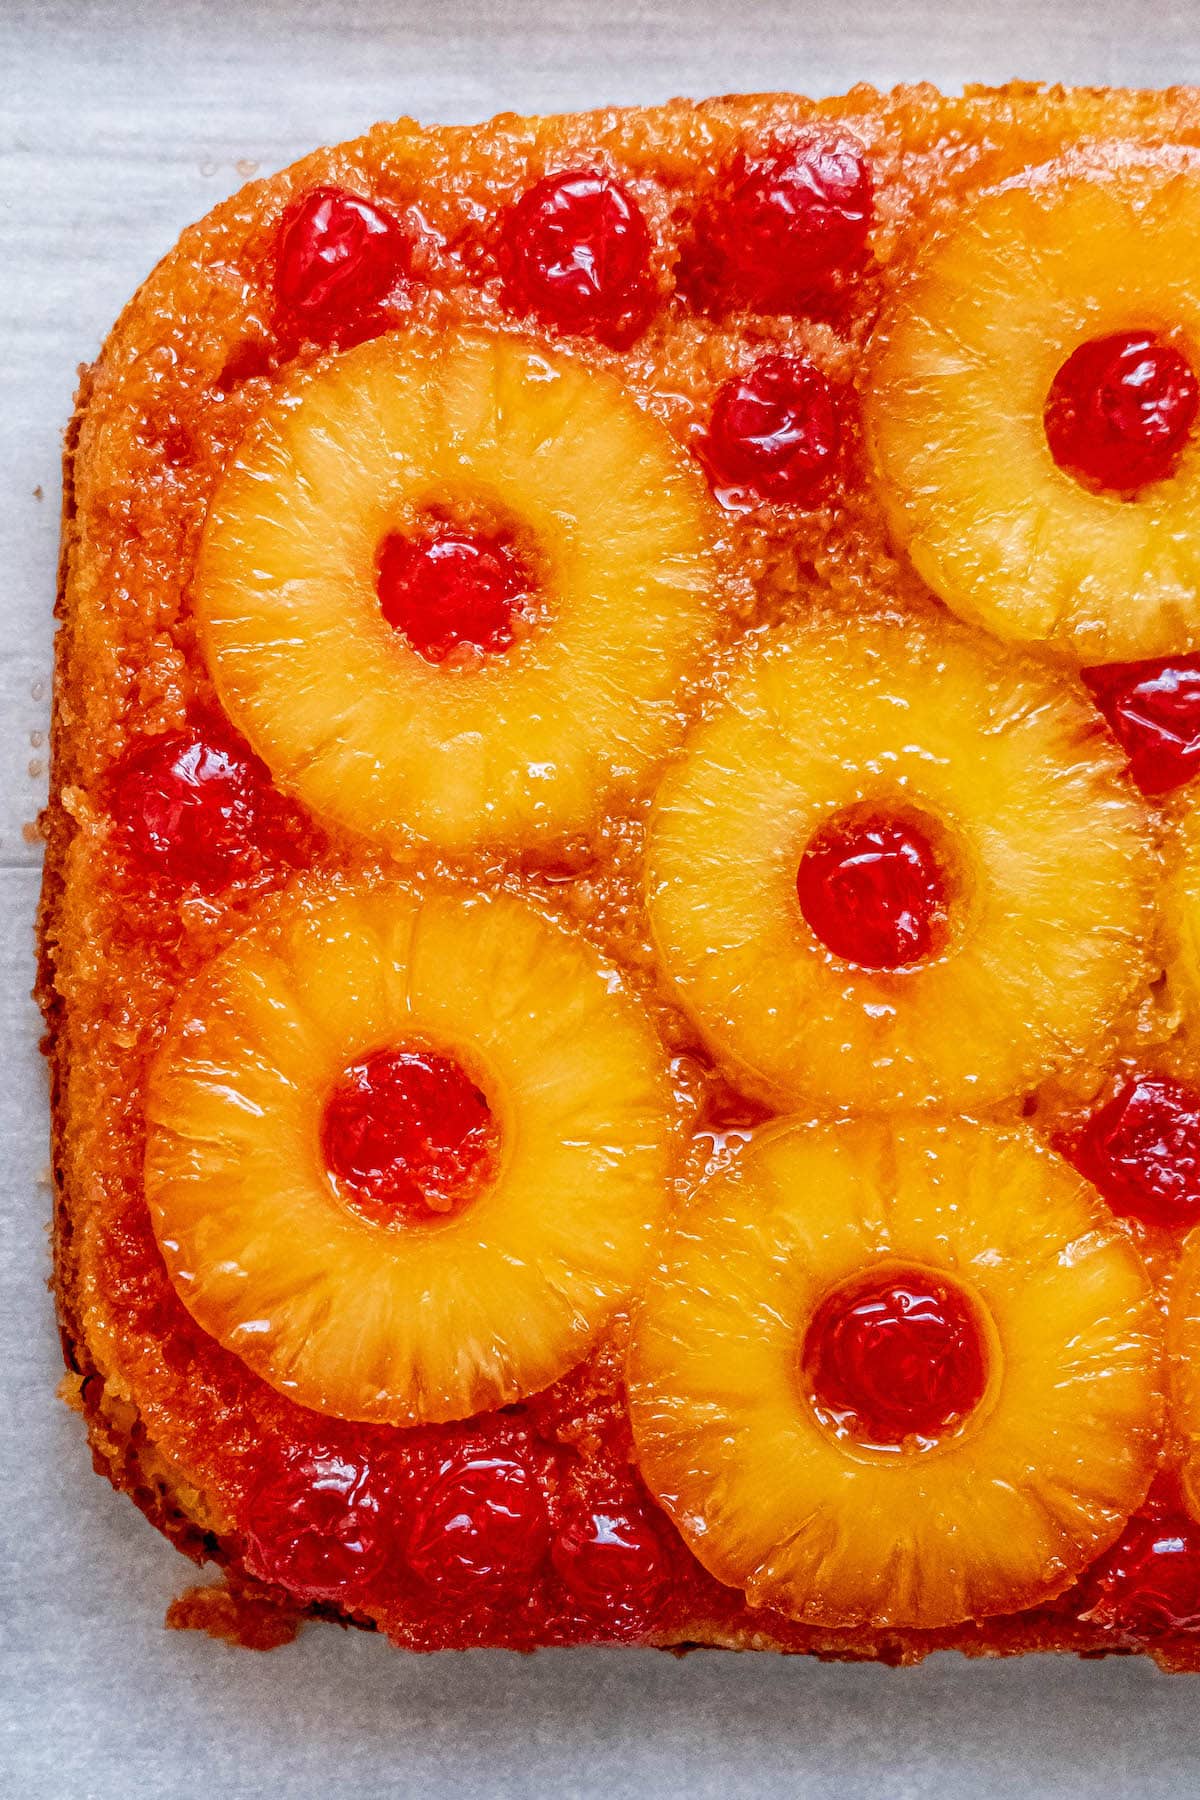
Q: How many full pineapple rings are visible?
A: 4